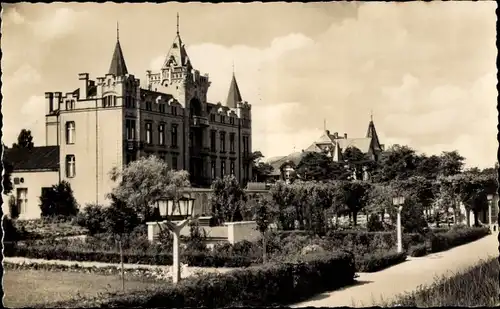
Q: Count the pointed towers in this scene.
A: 4